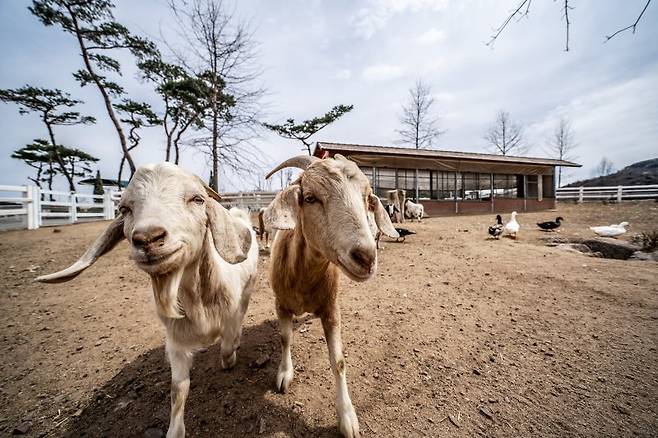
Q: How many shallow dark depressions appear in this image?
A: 1